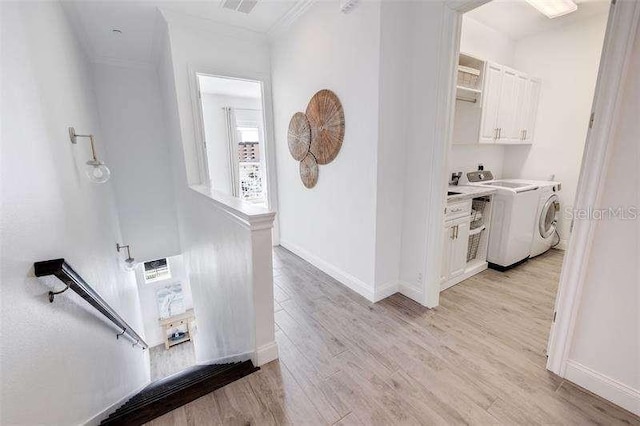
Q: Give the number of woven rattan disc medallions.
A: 3